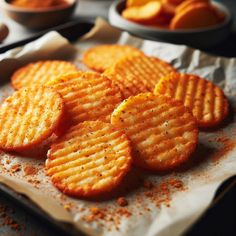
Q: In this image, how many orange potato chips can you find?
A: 8